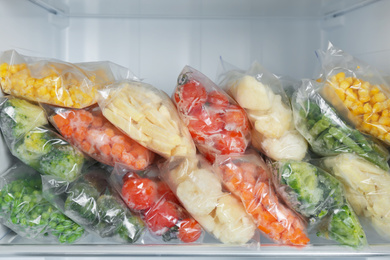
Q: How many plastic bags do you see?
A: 15